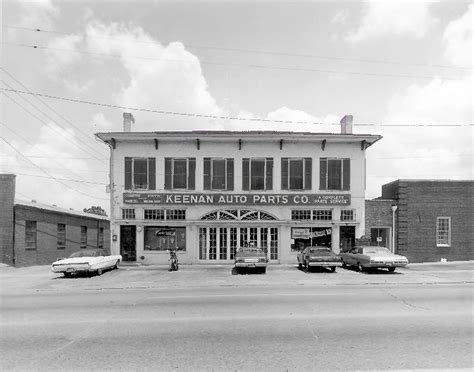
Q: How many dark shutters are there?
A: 12